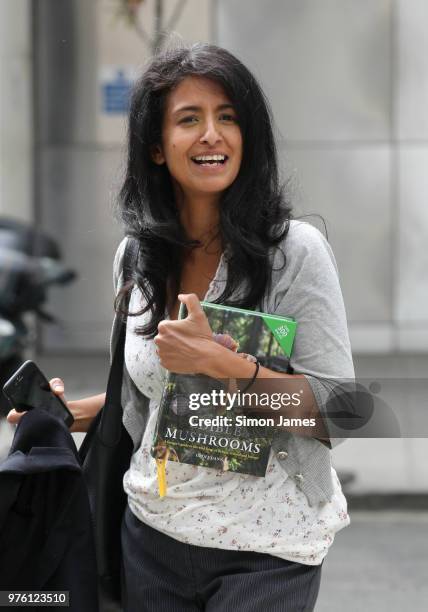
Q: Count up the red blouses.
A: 0